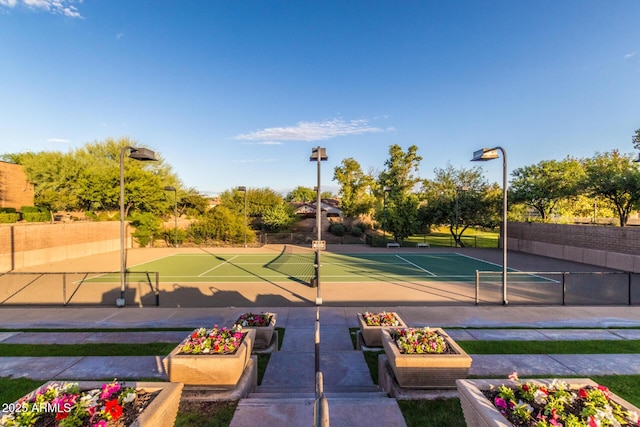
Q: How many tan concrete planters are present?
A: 6